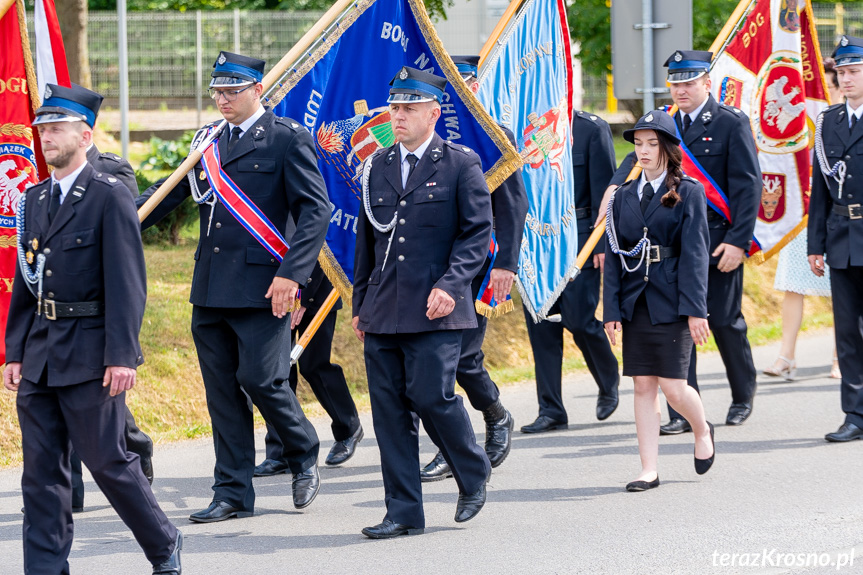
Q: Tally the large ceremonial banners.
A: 4